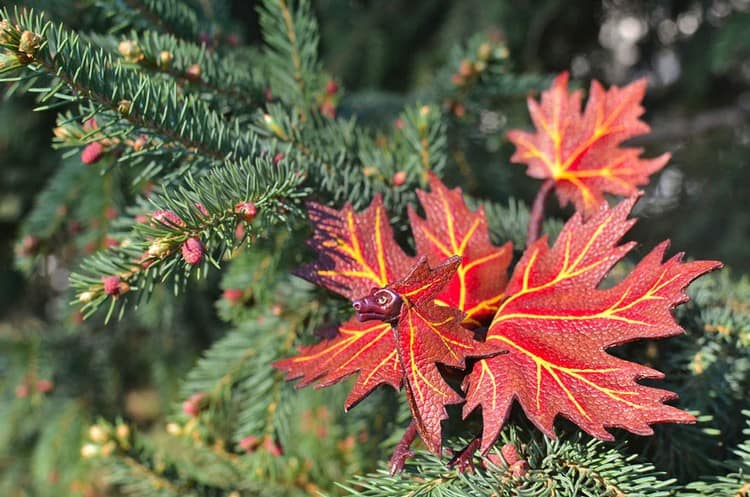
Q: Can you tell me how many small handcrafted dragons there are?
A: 1